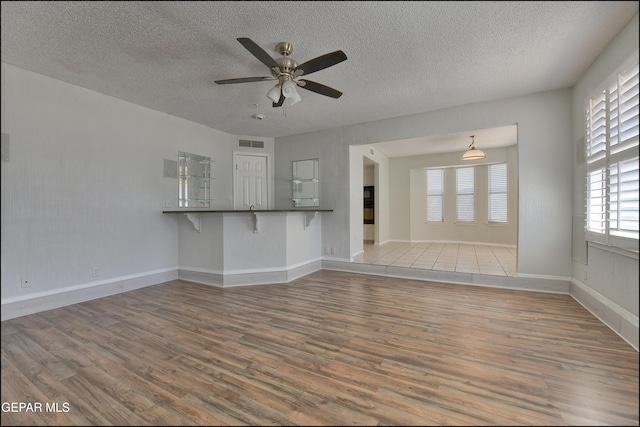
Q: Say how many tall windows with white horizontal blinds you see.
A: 3